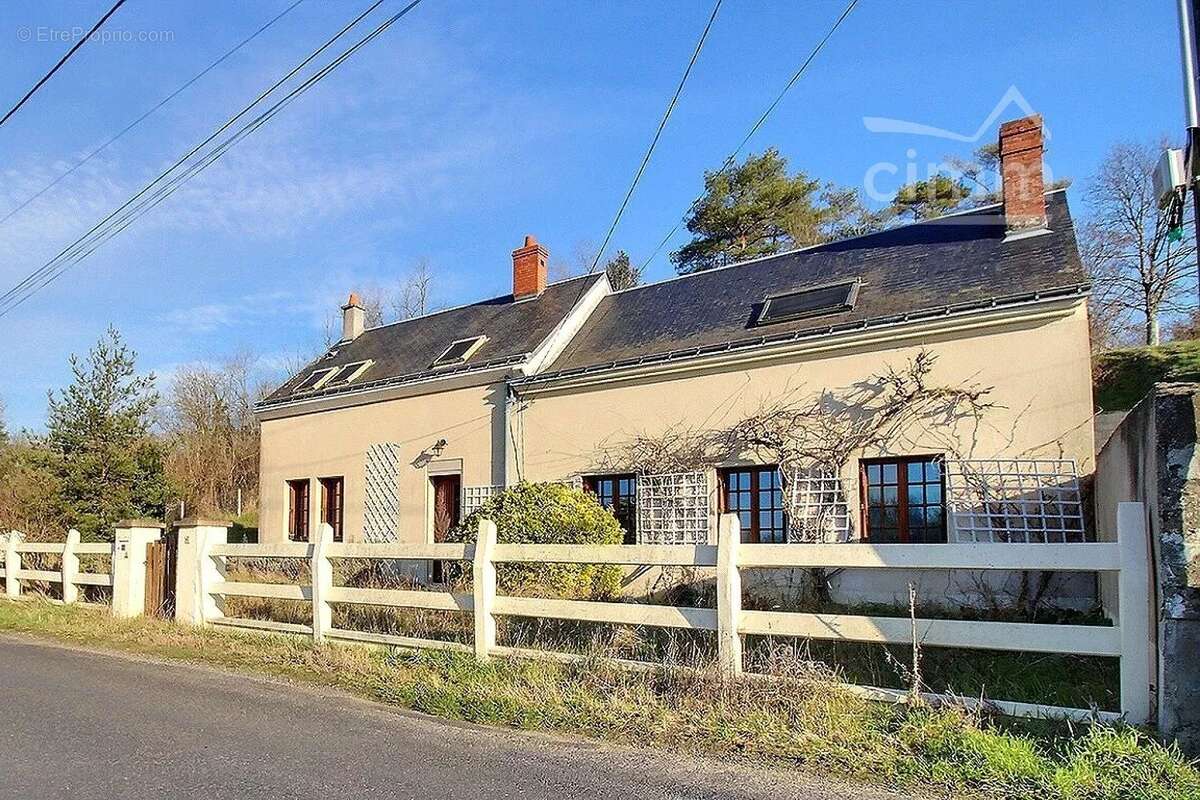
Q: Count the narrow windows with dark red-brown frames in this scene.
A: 2